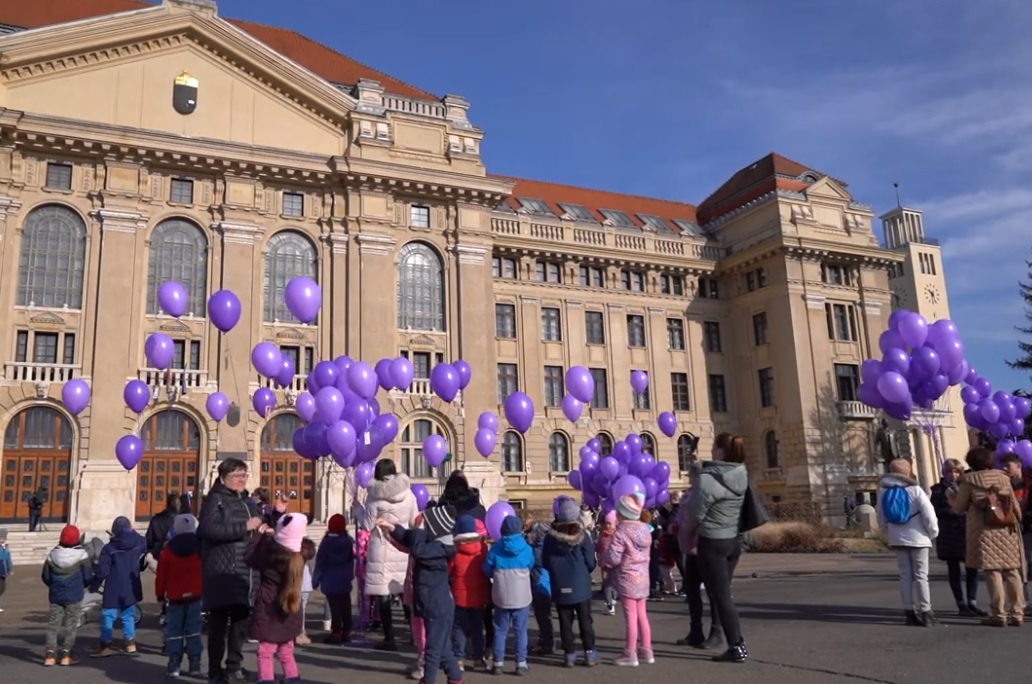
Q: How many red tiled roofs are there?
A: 3